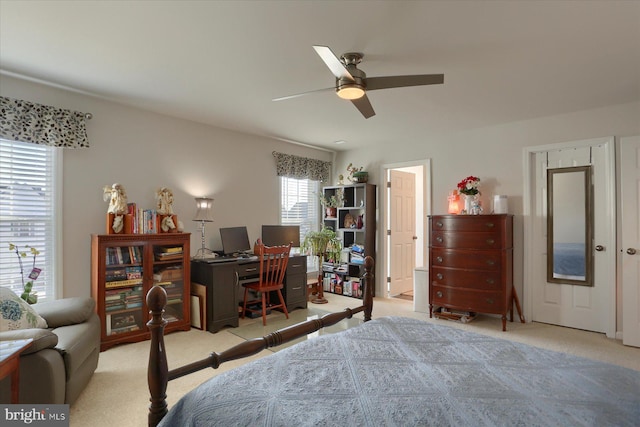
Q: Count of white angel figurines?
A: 2